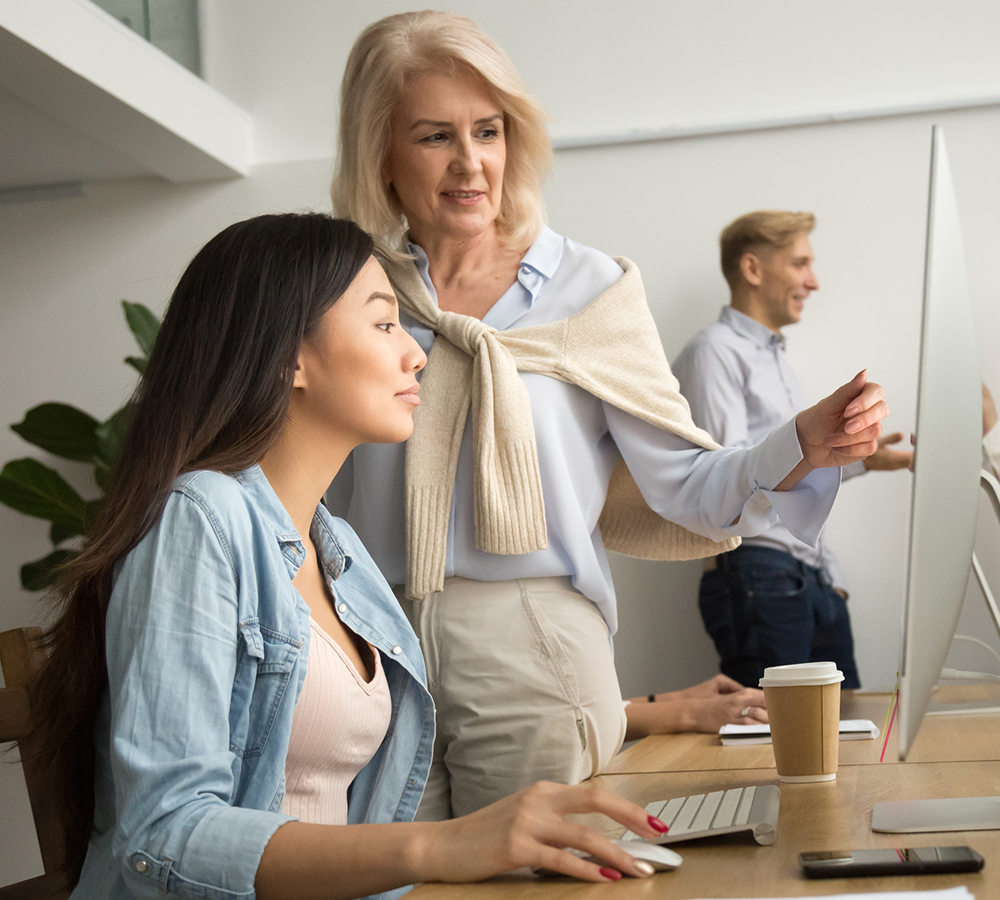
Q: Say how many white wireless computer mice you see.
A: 1